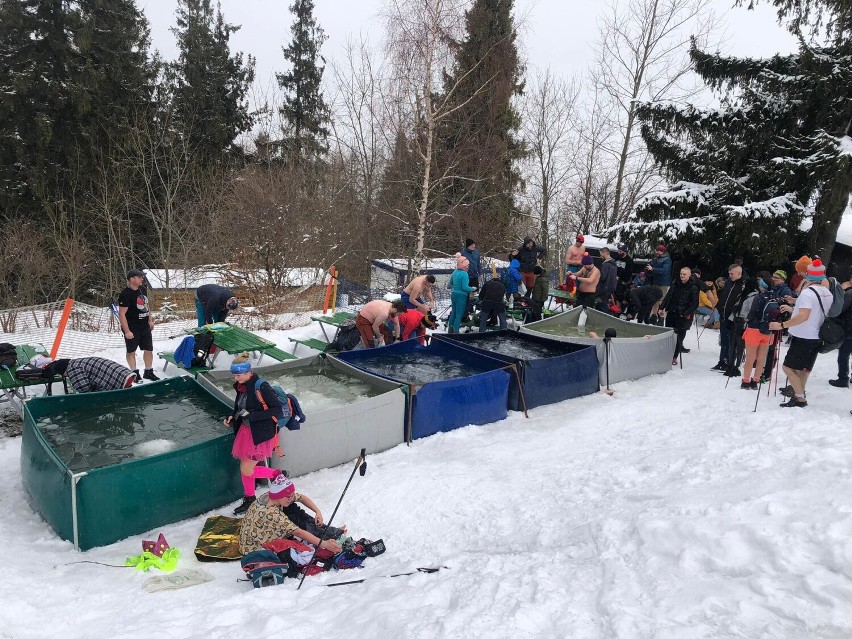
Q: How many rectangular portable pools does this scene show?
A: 5